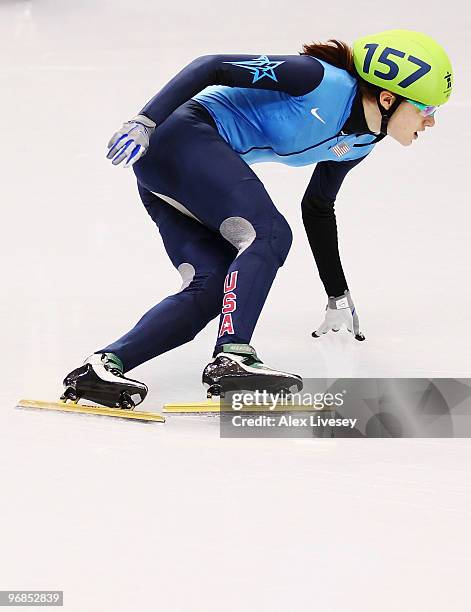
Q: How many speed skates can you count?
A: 2